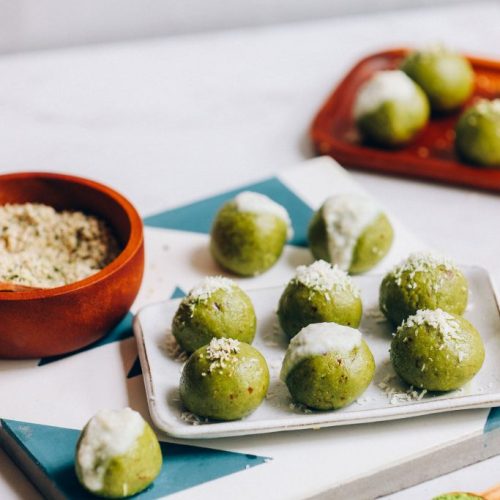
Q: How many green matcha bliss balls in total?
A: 12